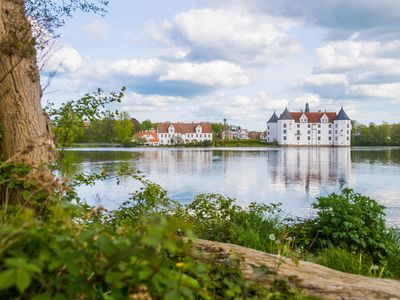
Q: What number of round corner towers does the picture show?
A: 3